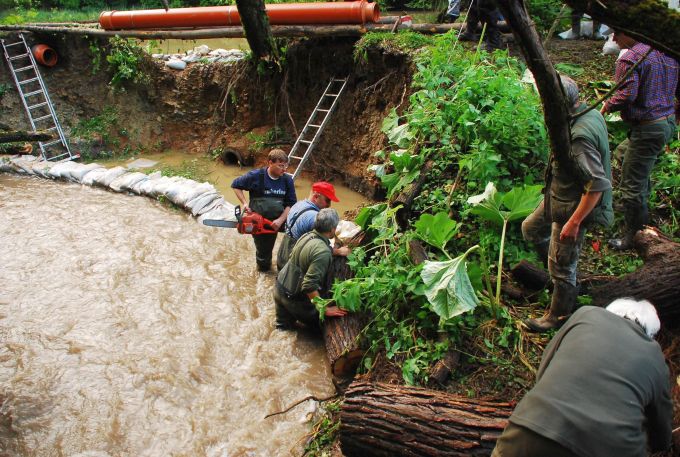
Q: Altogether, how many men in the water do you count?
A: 3